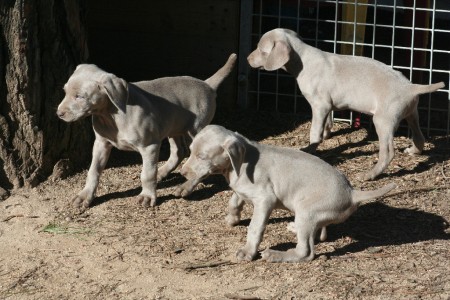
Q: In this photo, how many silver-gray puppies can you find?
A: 3